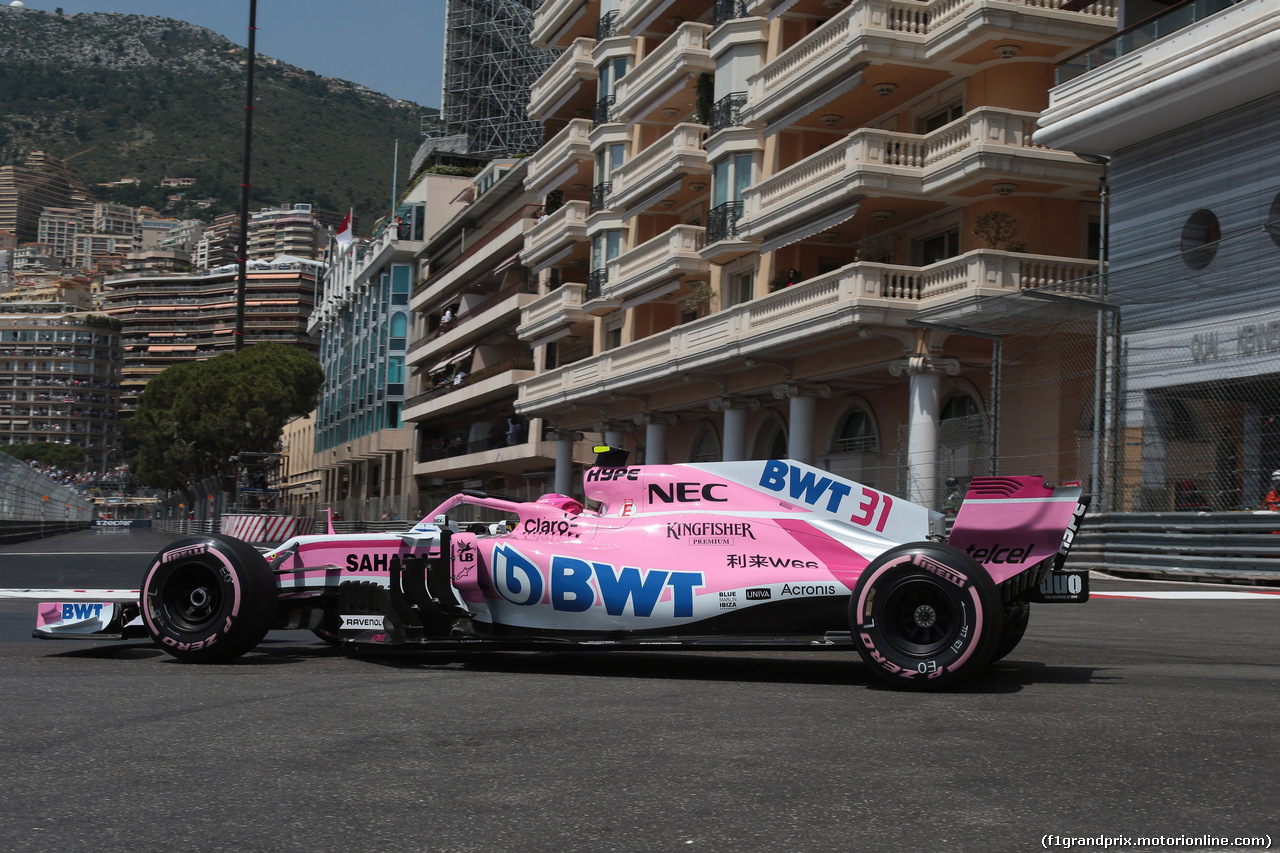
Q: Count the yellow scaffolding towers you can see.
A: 0